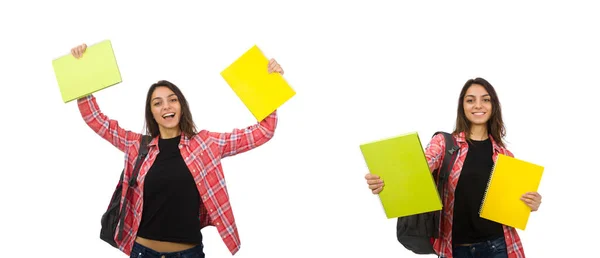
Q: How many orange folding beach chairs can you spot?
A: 0